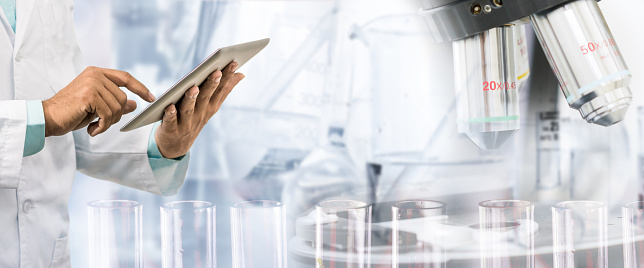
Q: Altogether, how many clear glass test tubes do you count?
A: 8